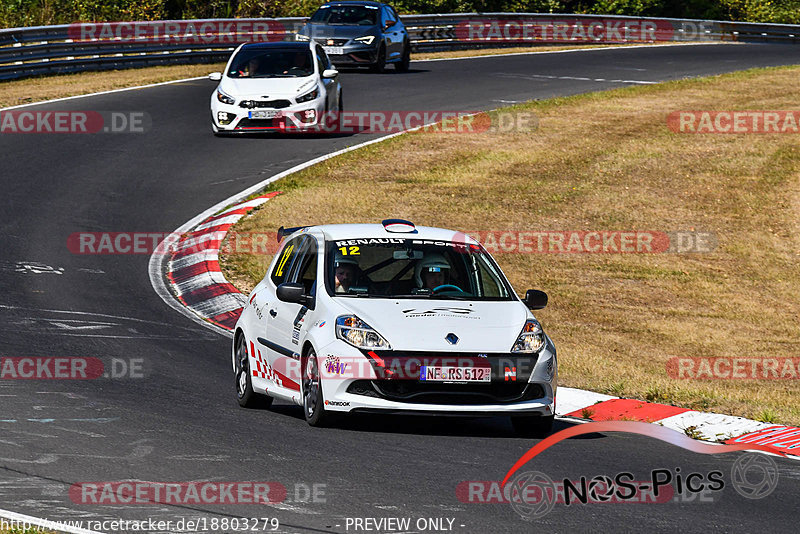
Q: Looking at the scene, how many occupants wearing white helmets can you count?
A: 2